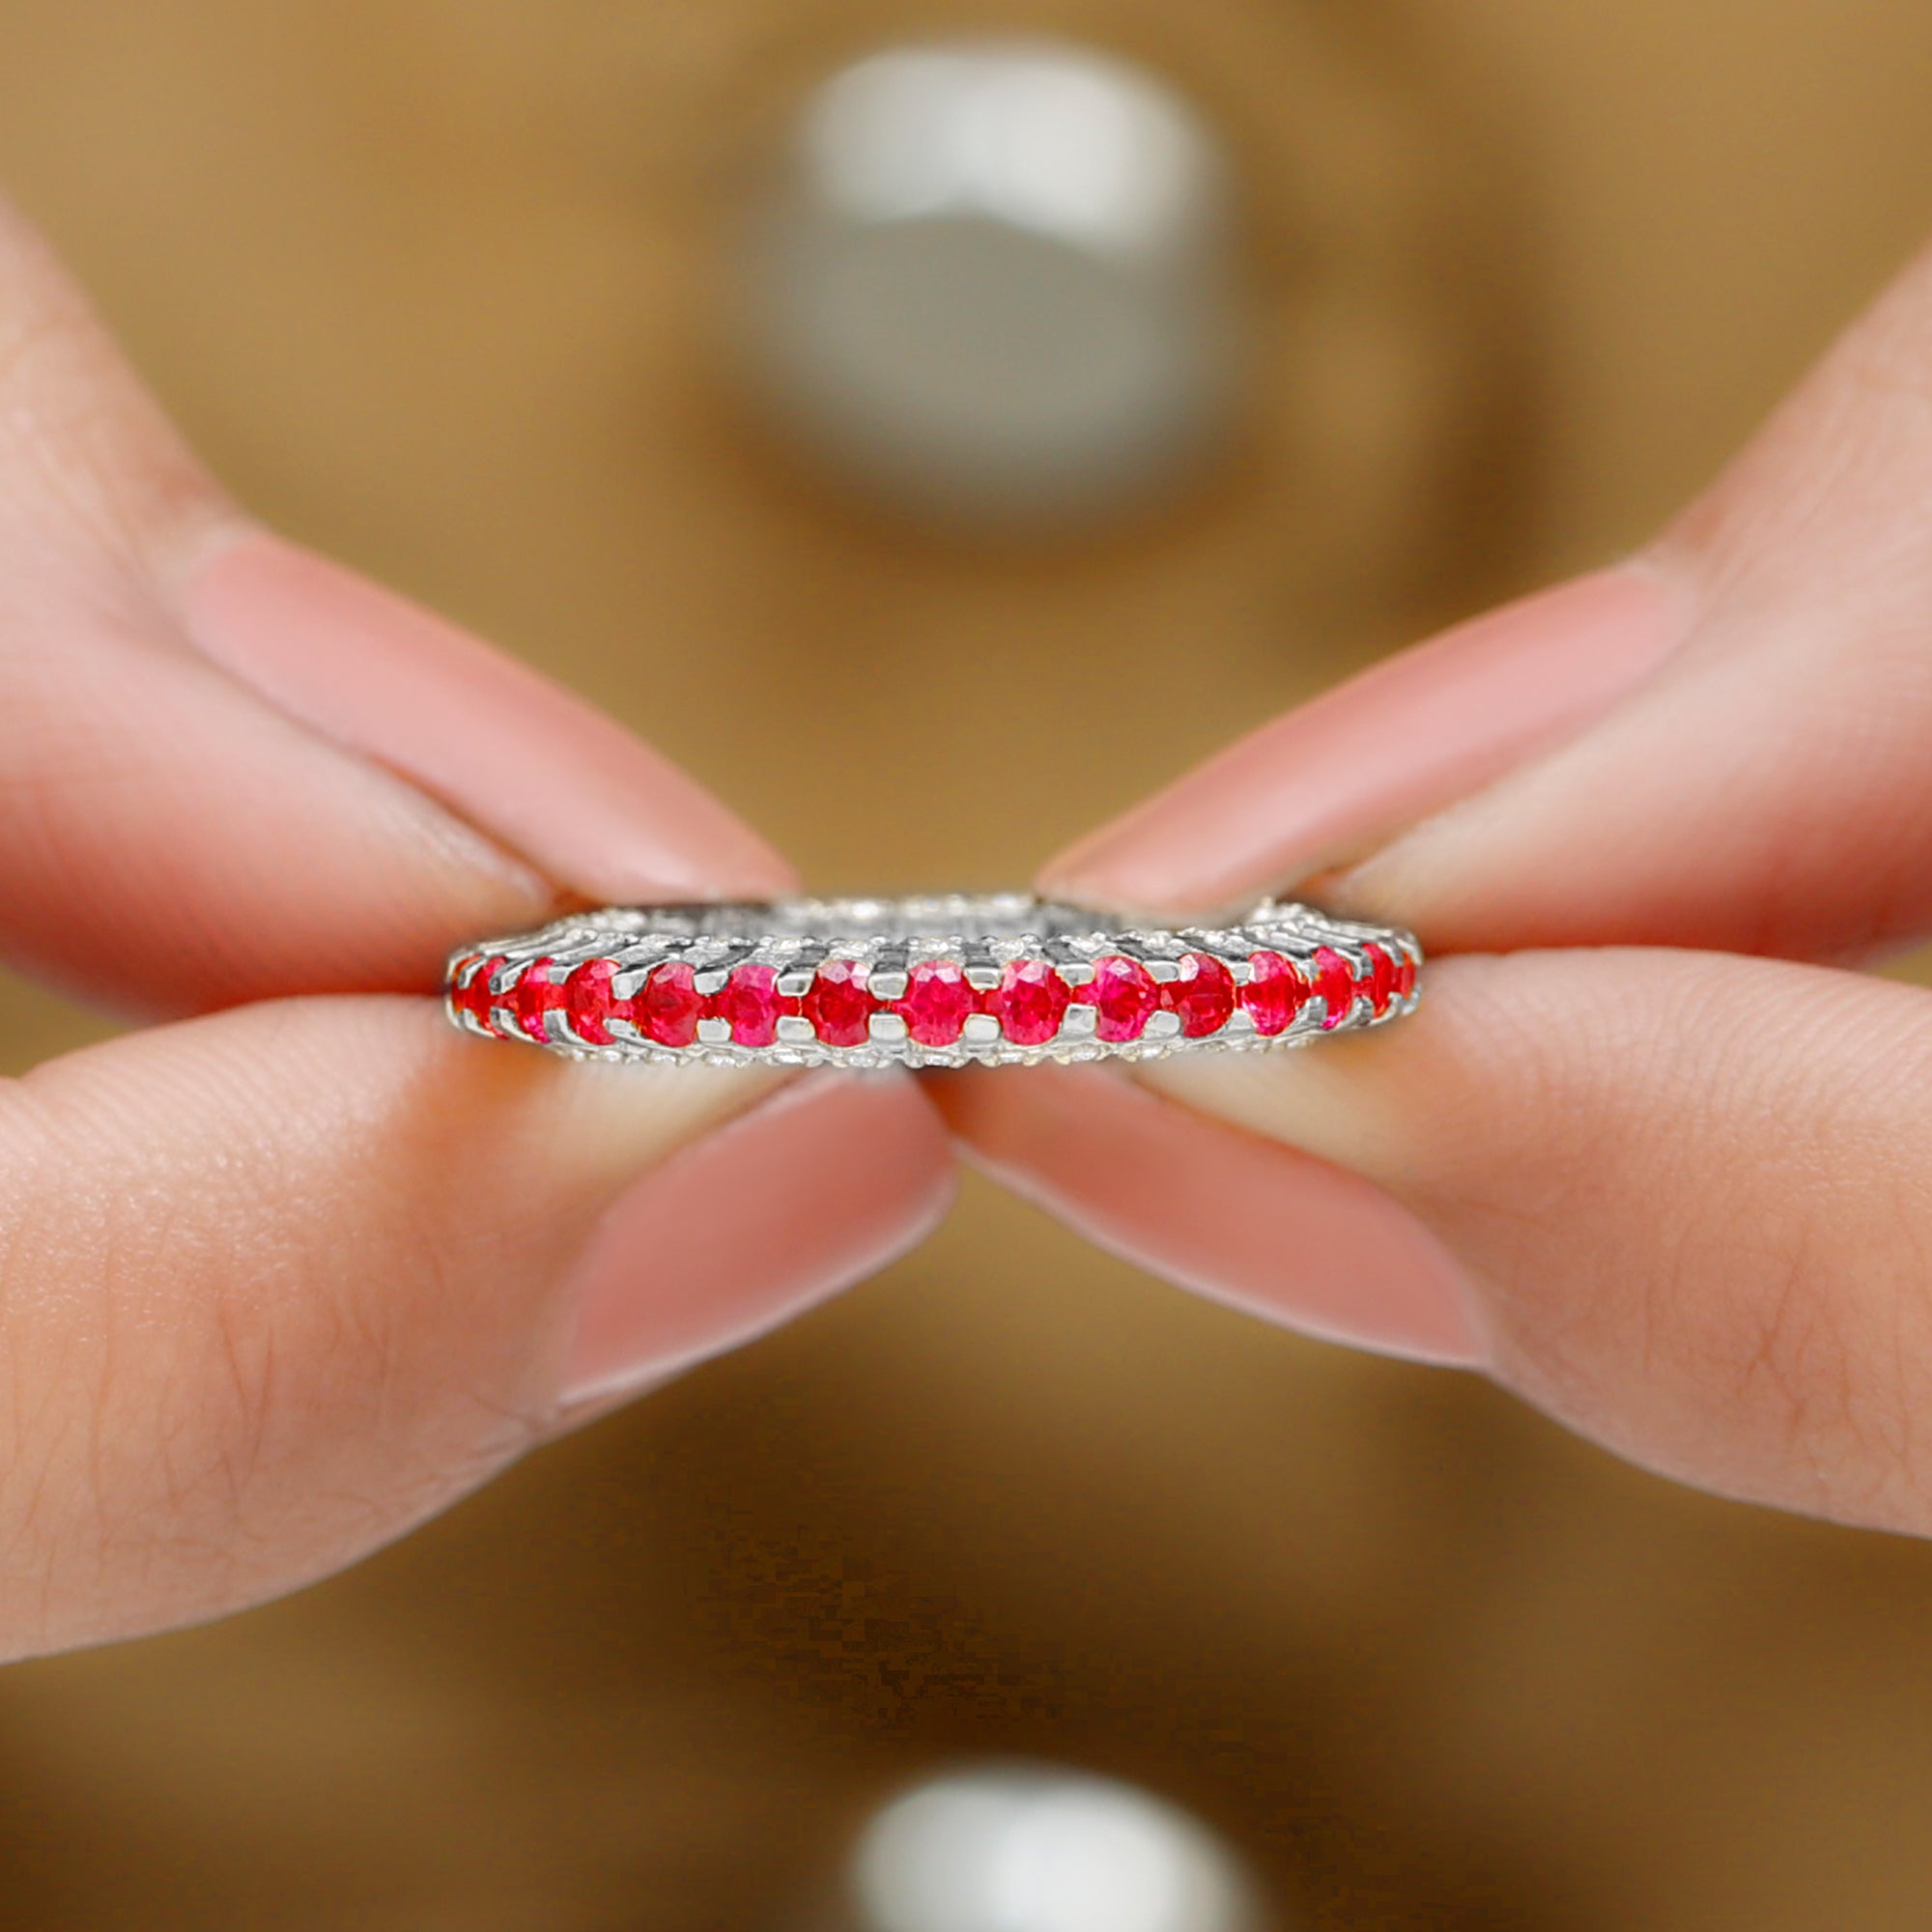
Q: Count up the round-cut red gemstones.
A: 15